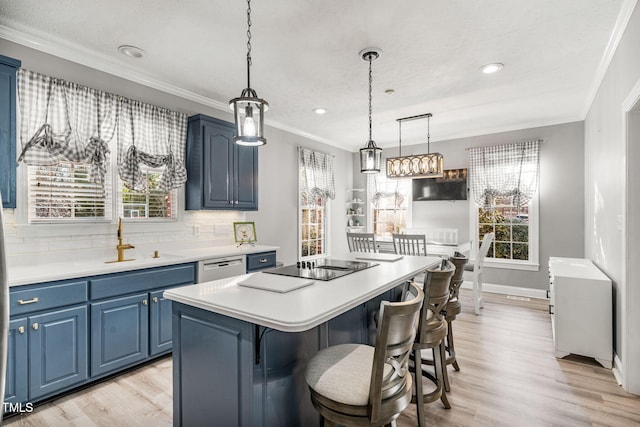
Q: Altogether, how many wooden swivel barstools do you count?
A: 3